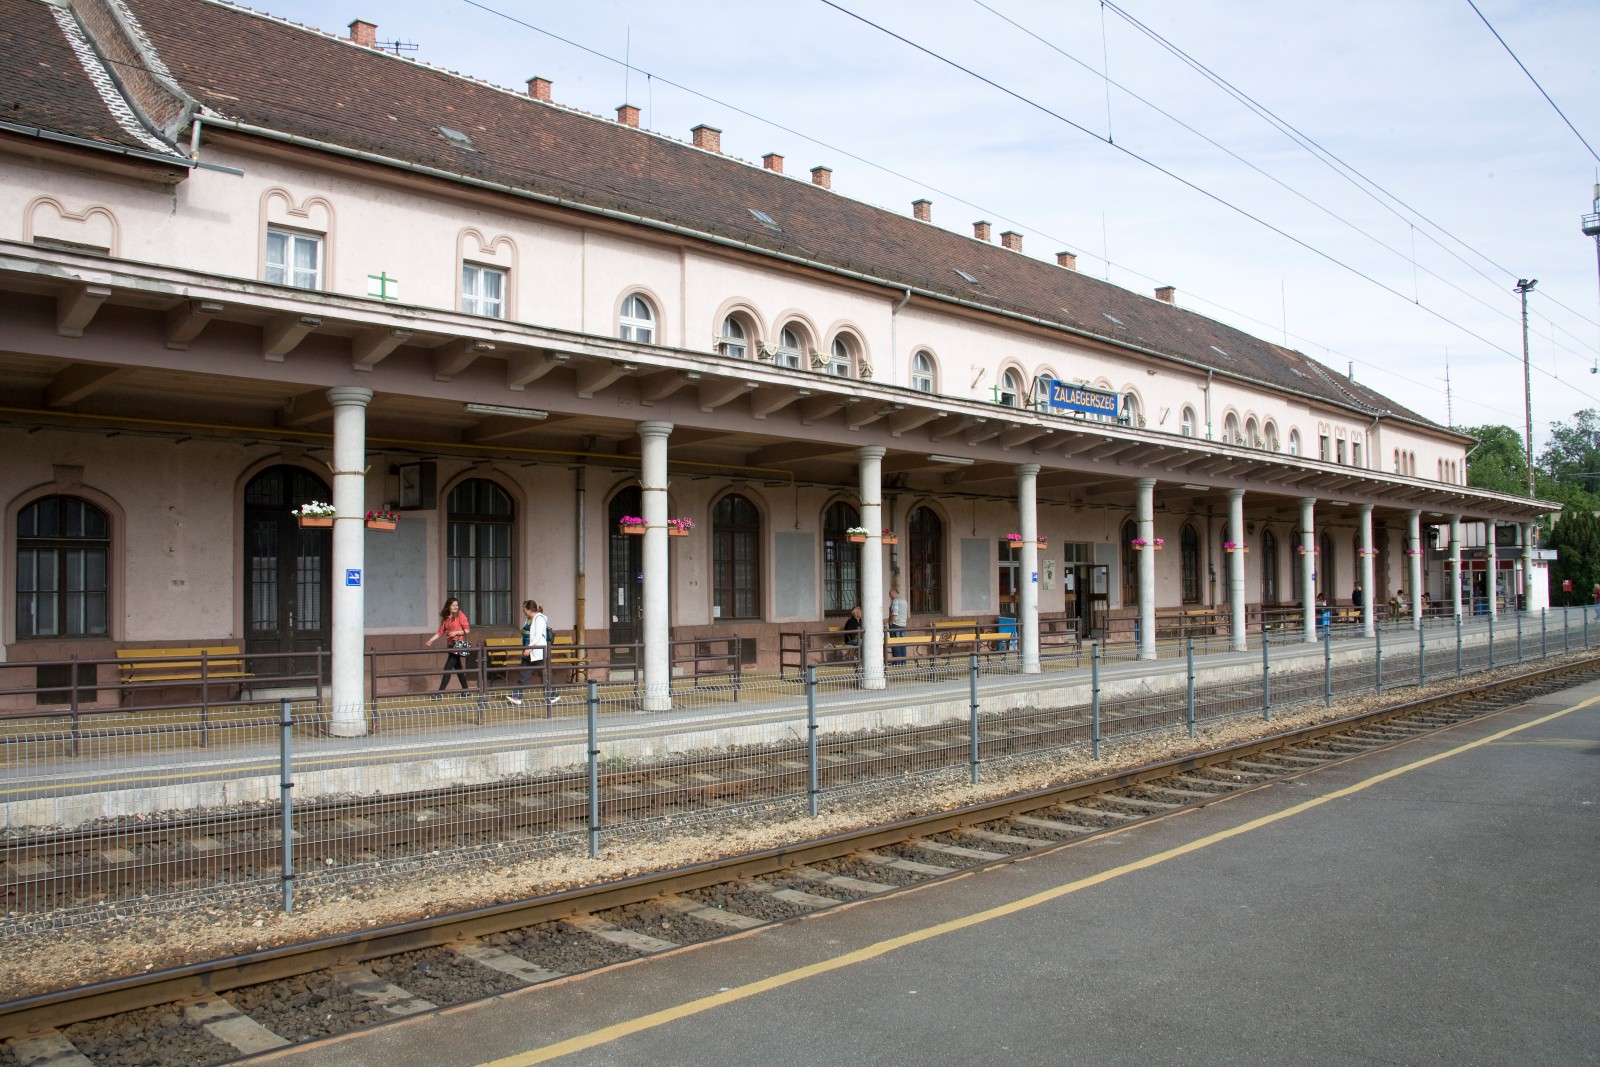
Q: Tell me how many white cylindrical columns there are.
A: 12